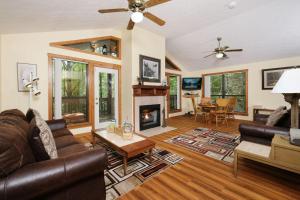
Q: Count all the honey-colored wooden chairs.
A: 4